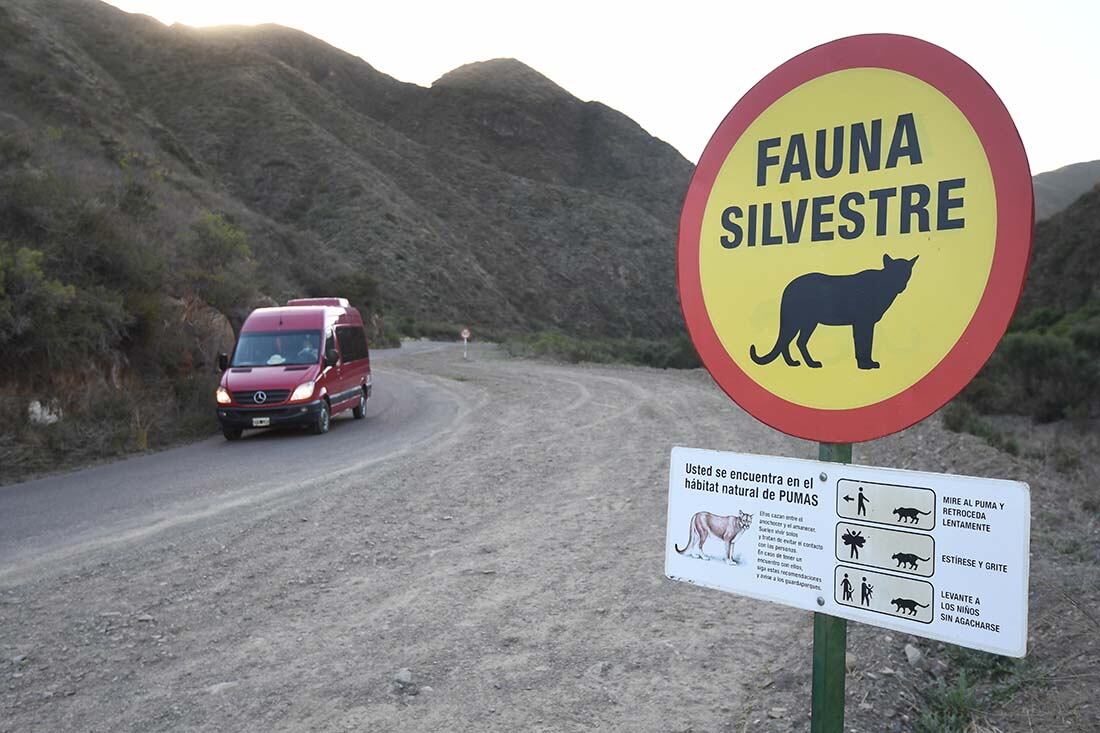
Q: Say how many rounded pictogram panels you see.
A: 3